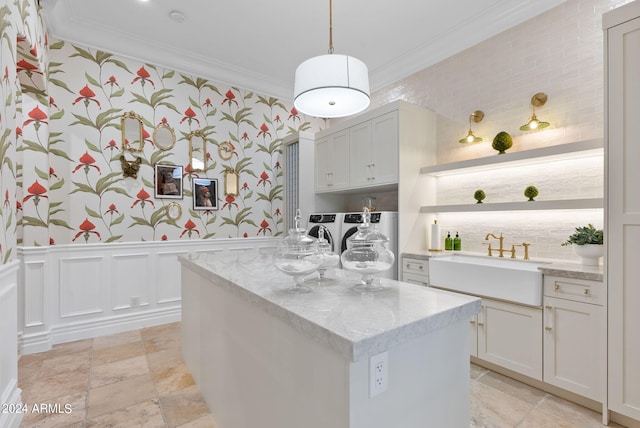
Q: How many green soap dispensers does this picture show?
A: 2